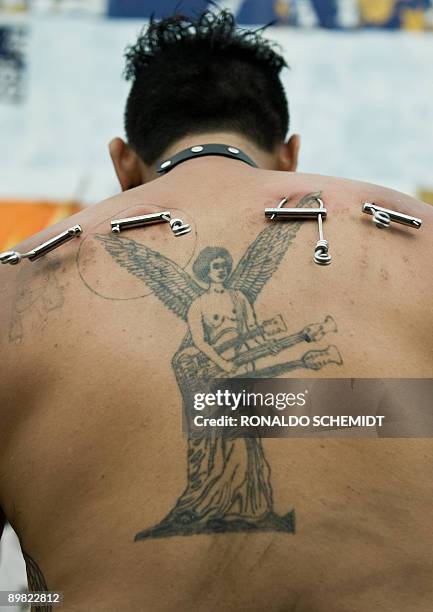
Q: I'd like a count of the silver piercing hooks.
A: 4